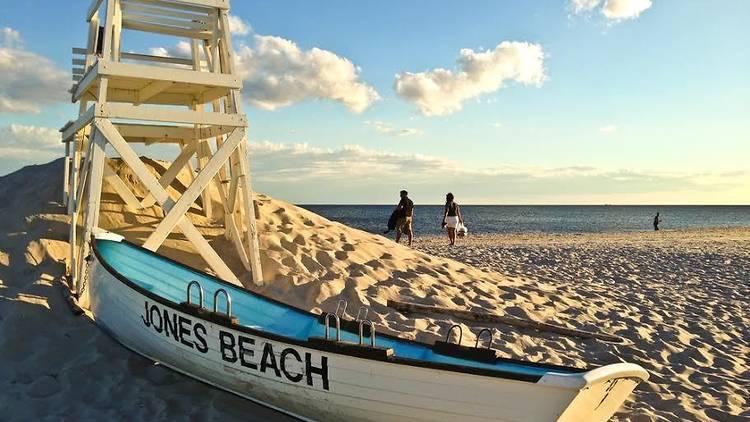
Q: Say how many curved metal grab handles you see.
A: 8